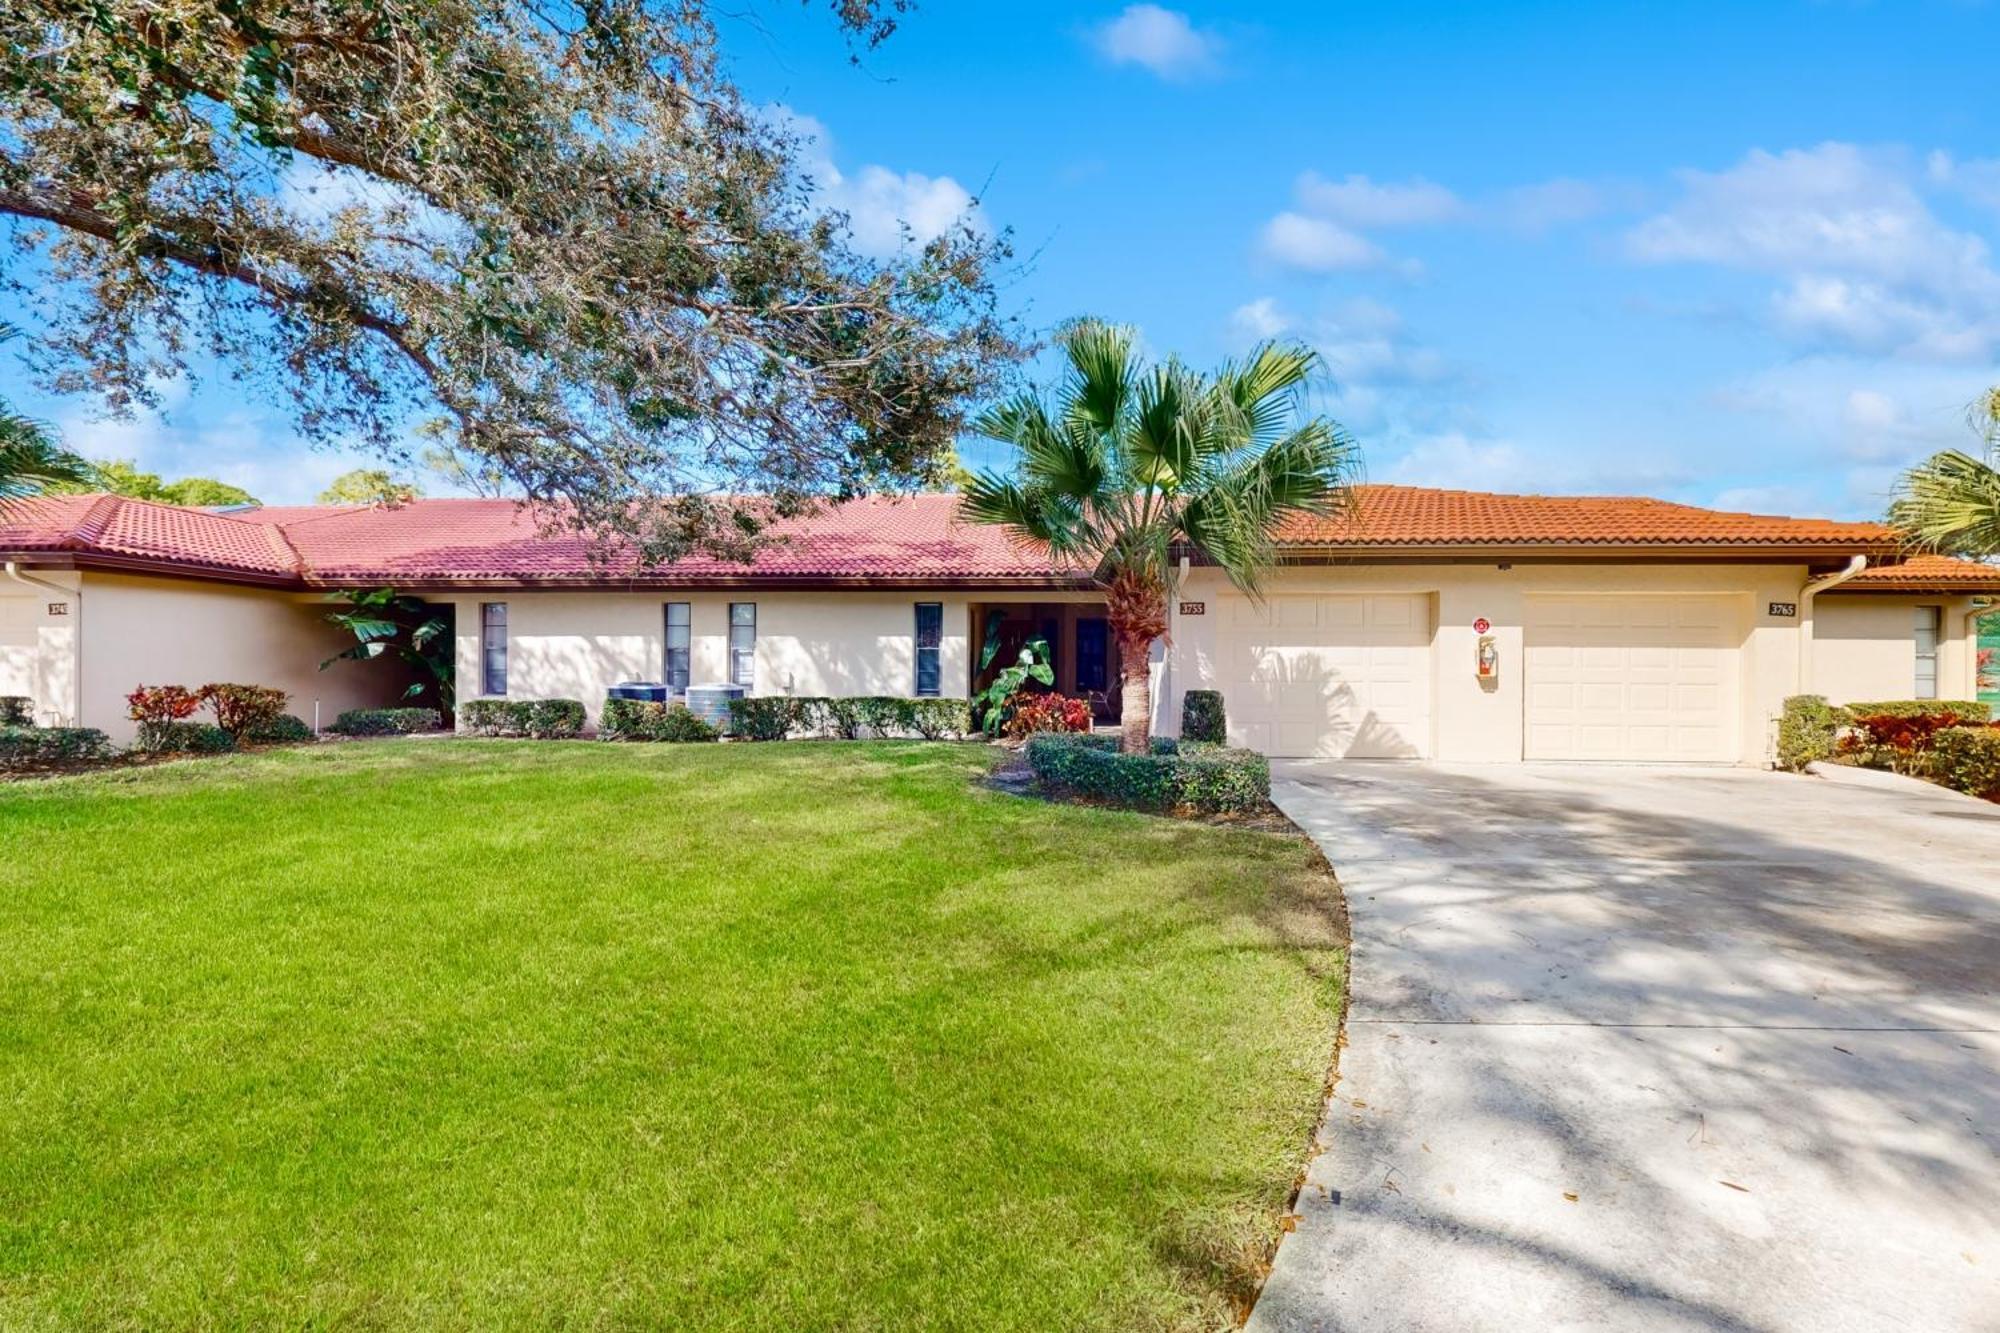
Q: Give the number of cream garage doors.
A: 2